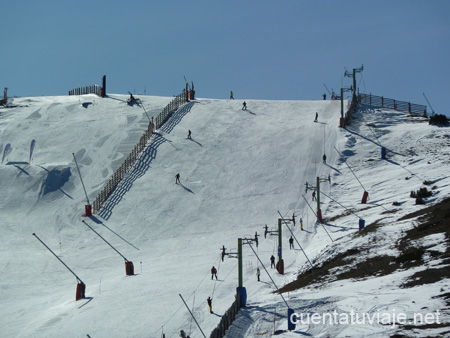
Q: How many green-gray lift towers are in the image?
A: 5